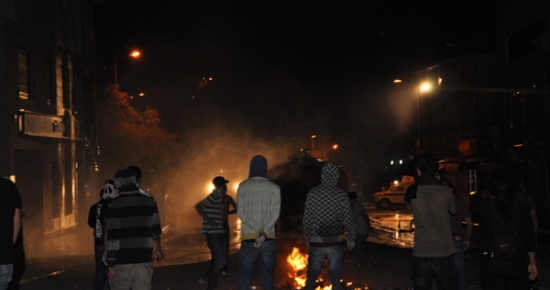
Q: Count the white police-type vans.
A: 1